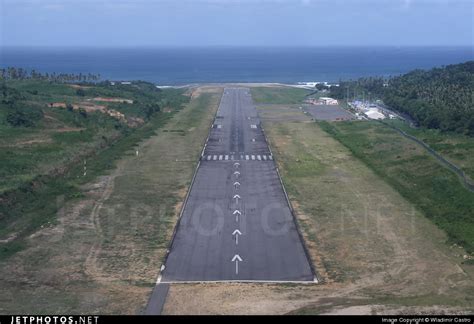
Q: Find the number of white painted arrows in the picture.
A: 7